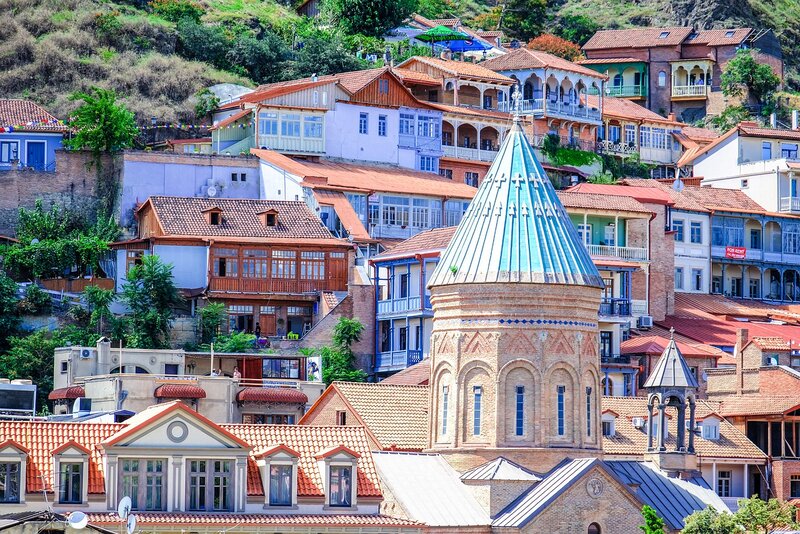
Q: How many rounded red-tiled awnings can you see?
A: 3